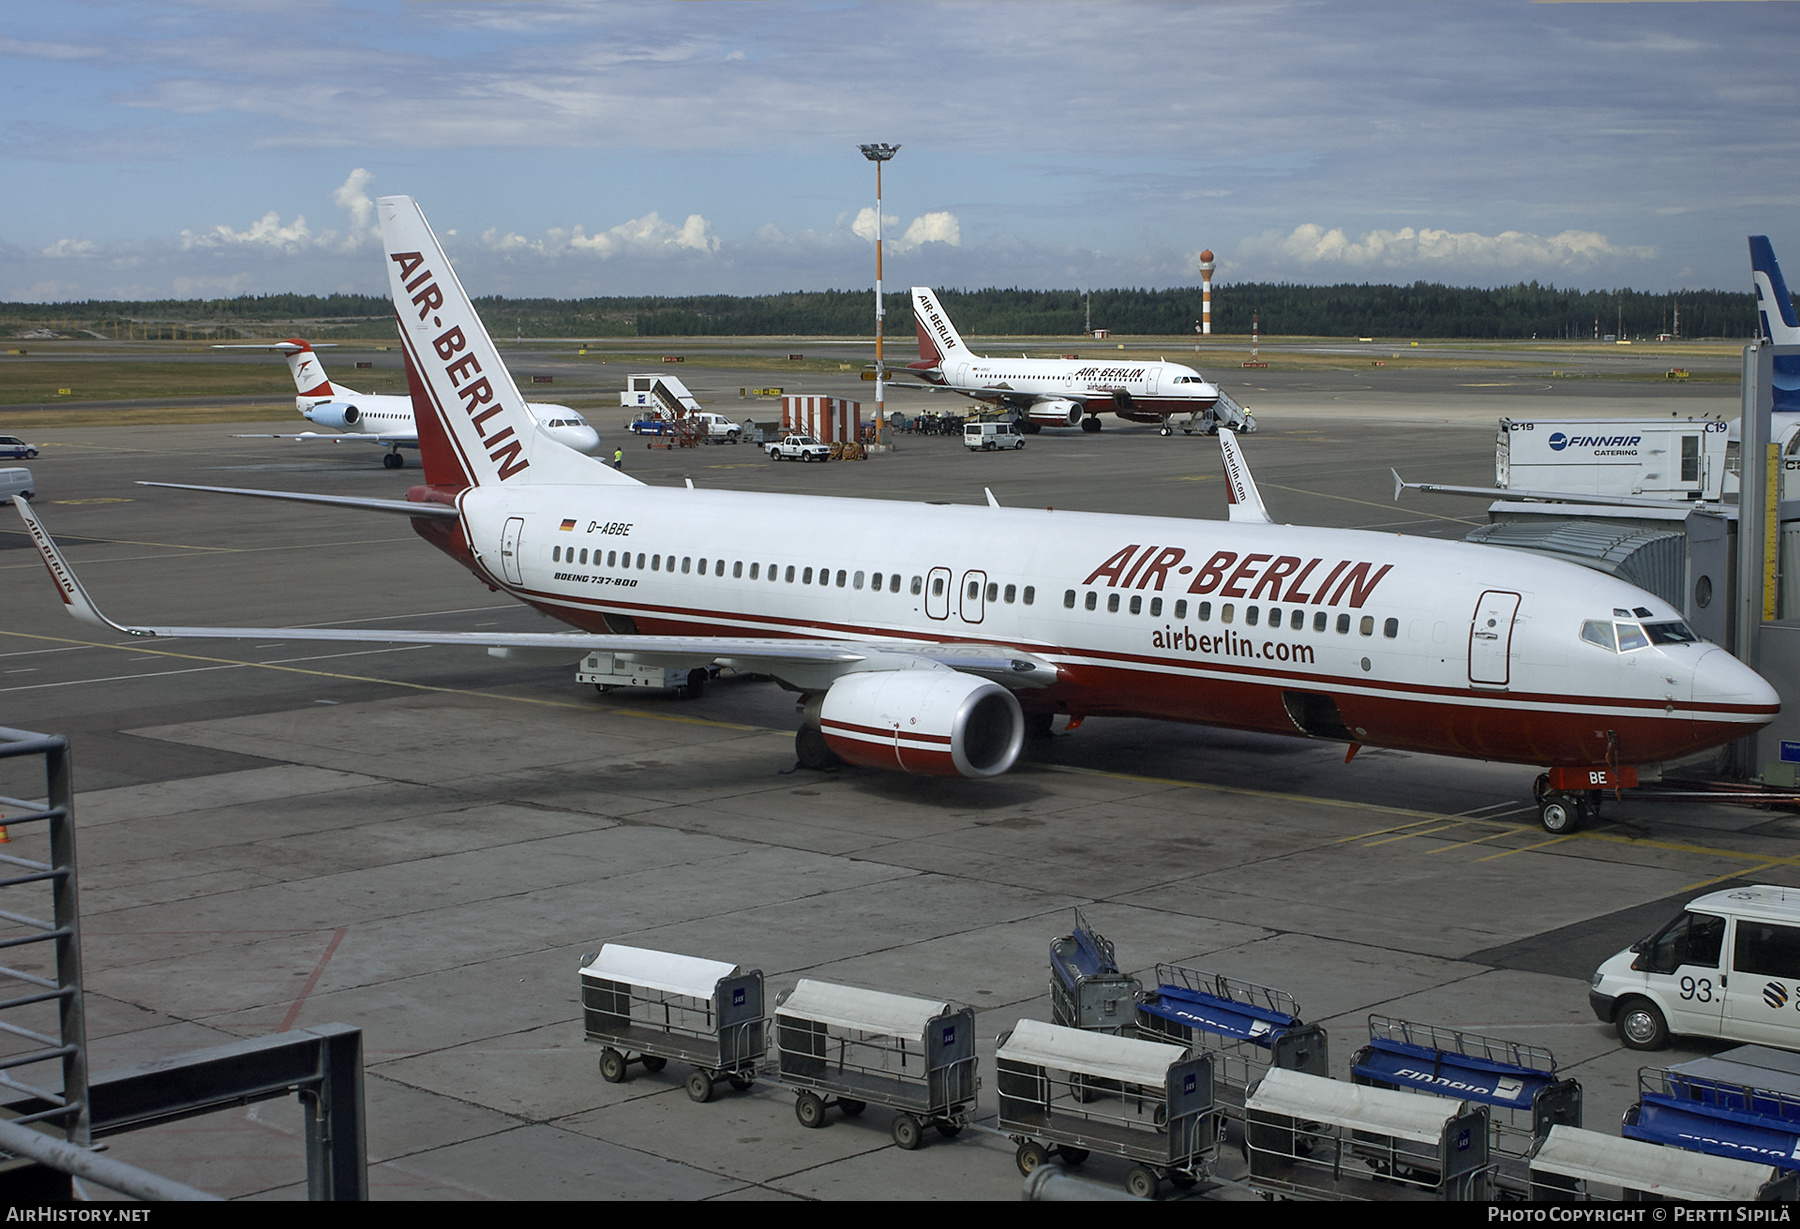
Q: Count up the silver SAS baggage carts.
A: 5